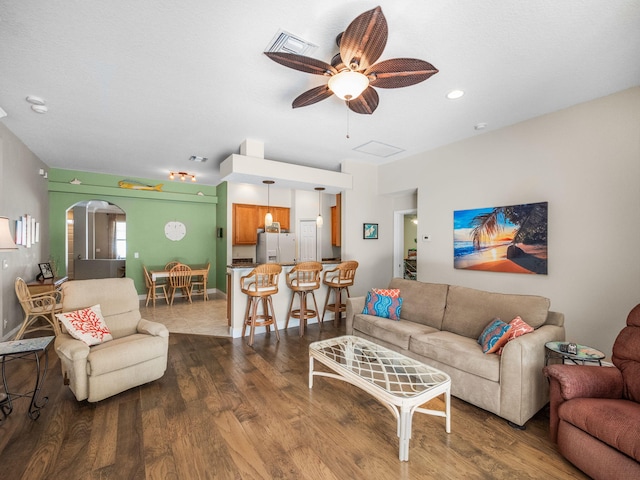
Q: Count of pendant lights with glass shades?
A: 2